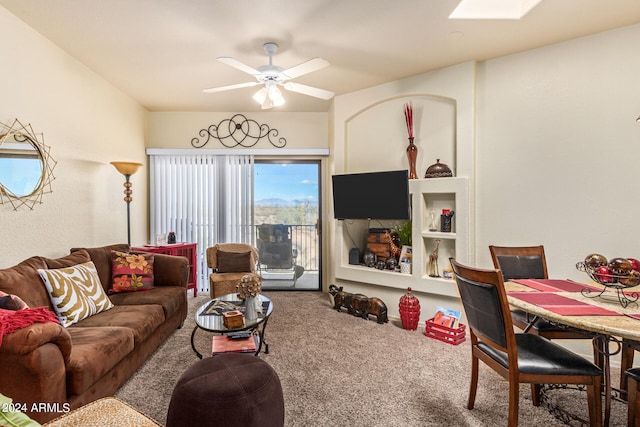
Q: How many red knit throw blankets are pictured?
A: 1